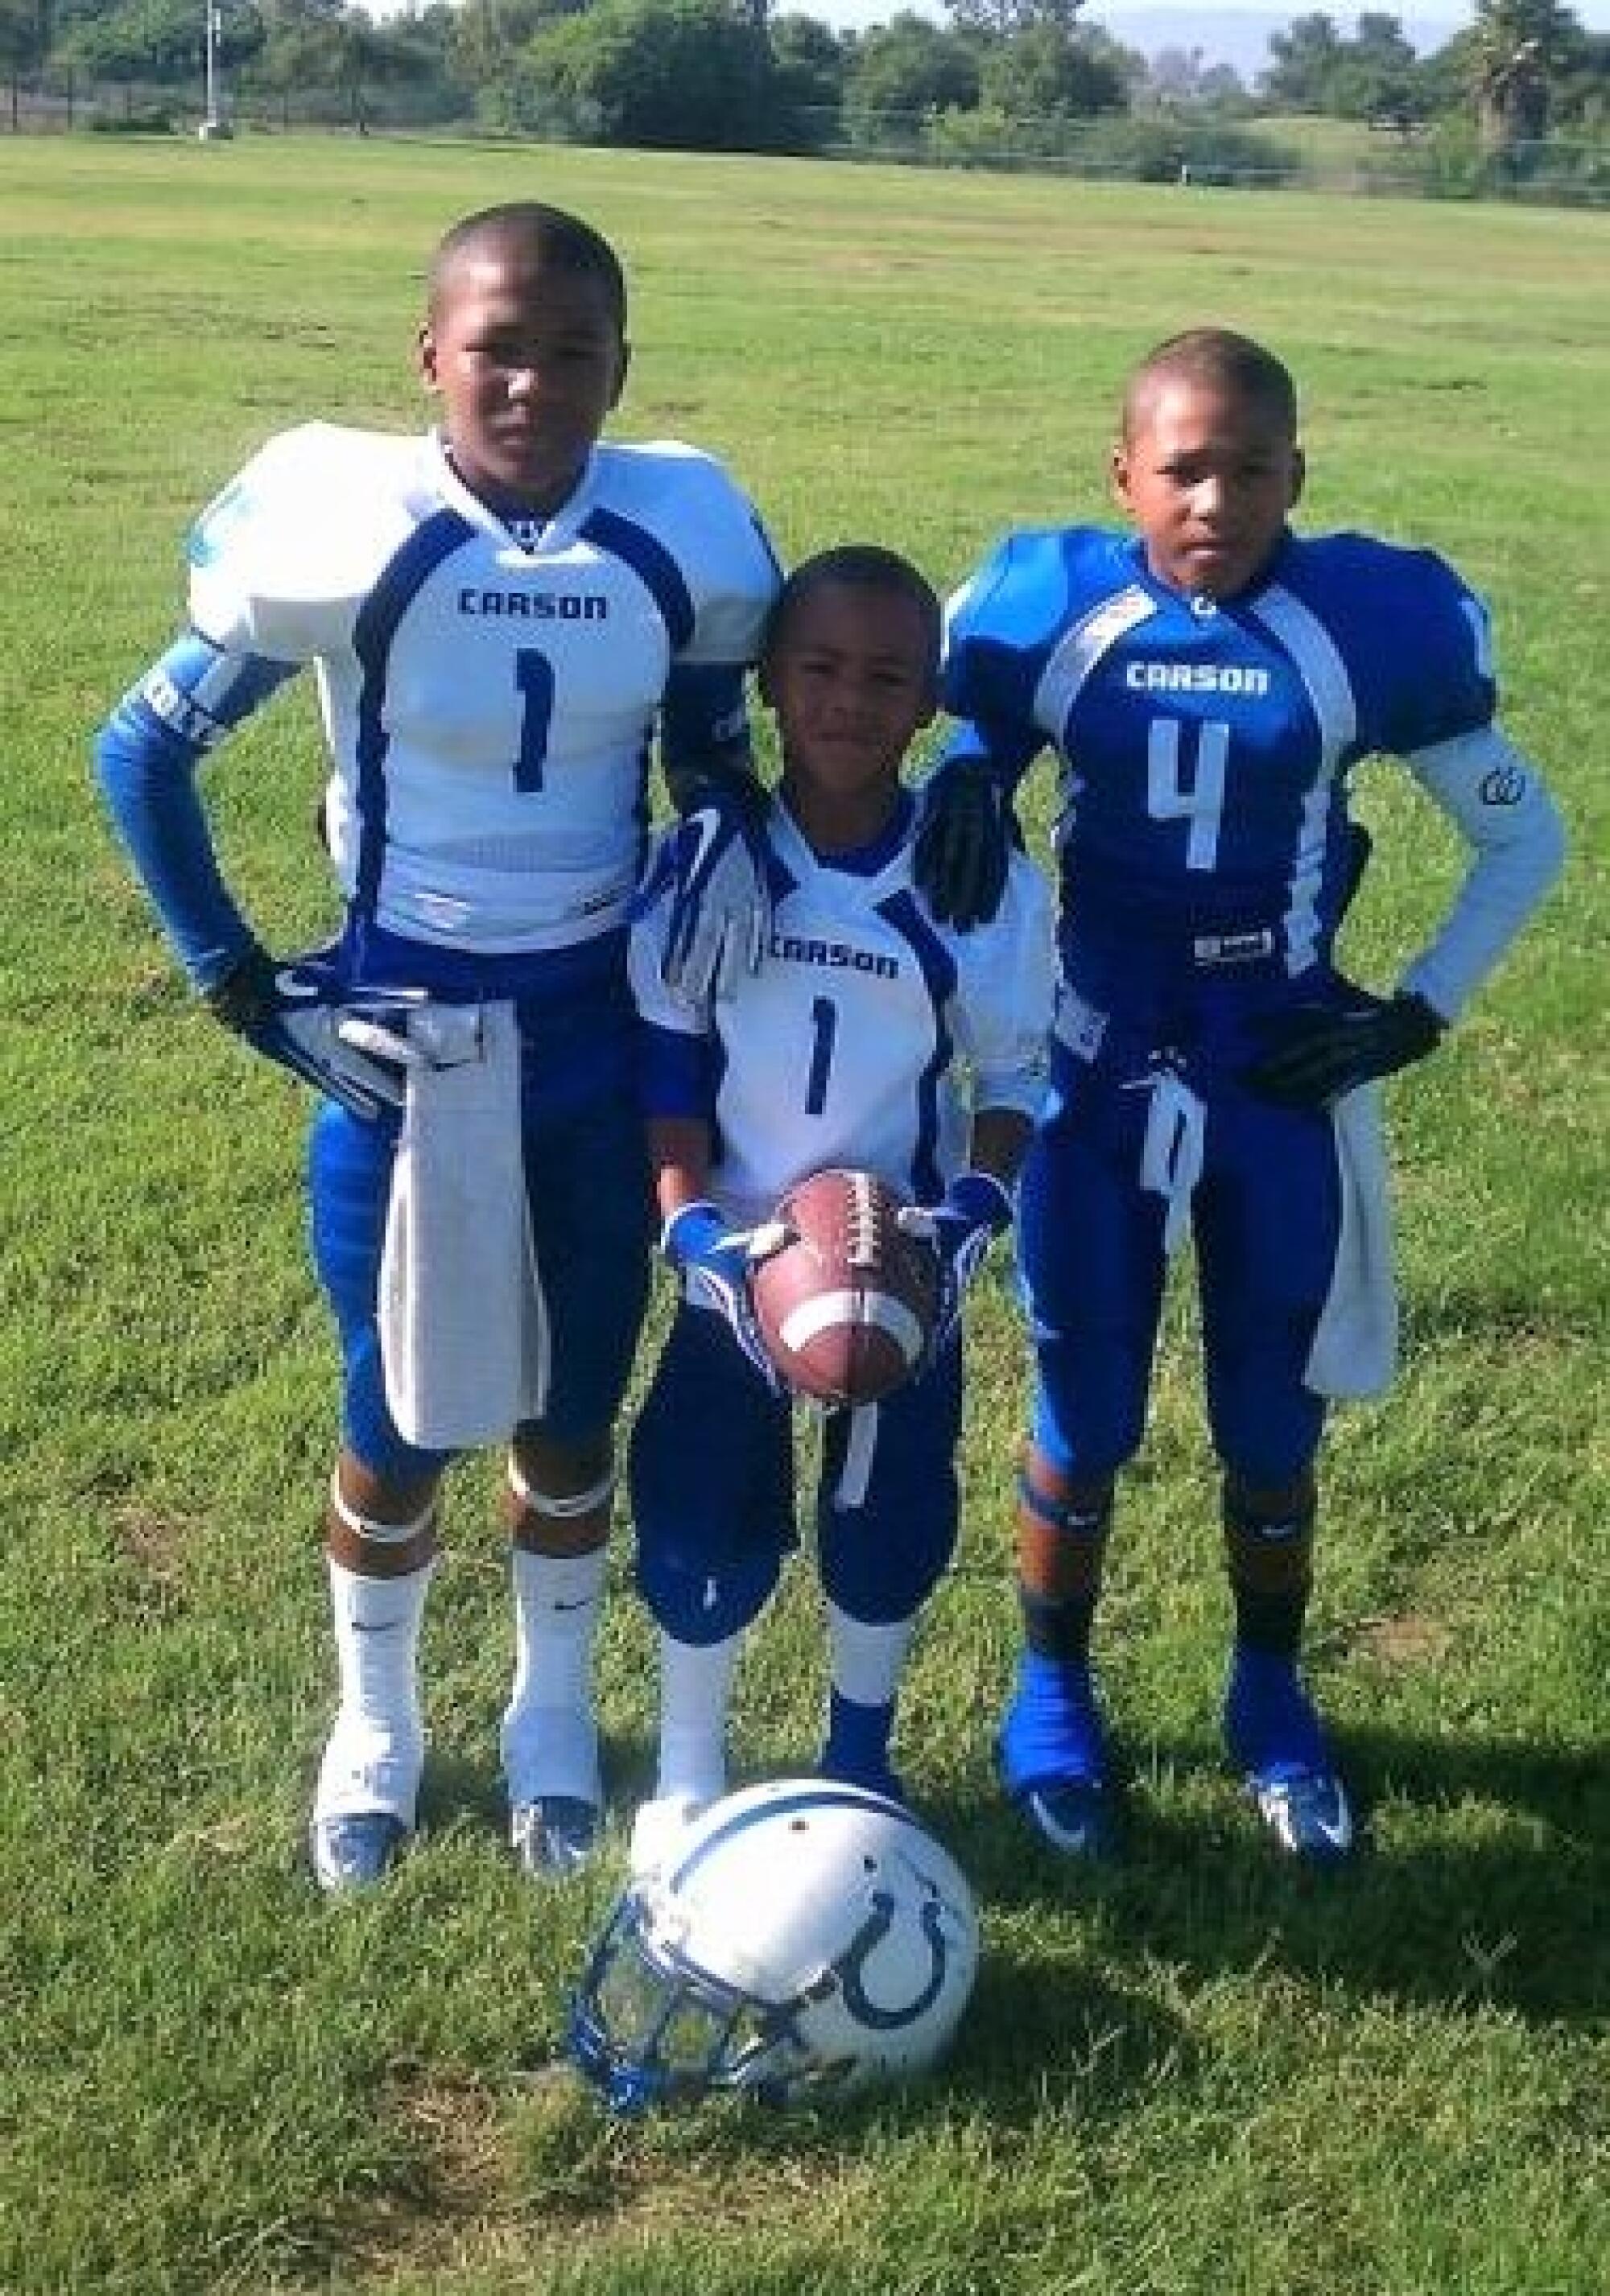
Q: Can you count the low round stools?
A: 0